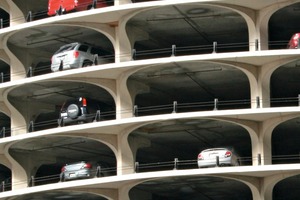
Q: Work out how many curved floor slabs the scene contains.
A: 4